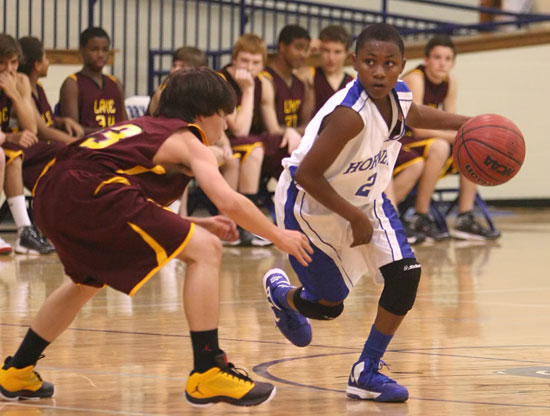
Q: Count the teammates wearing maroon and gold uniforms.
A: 9